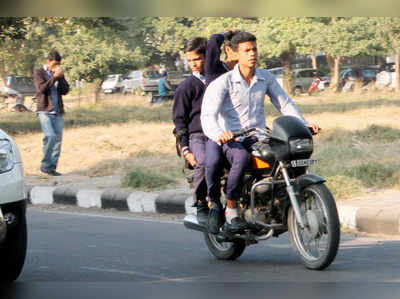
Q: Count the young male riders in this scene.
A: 3